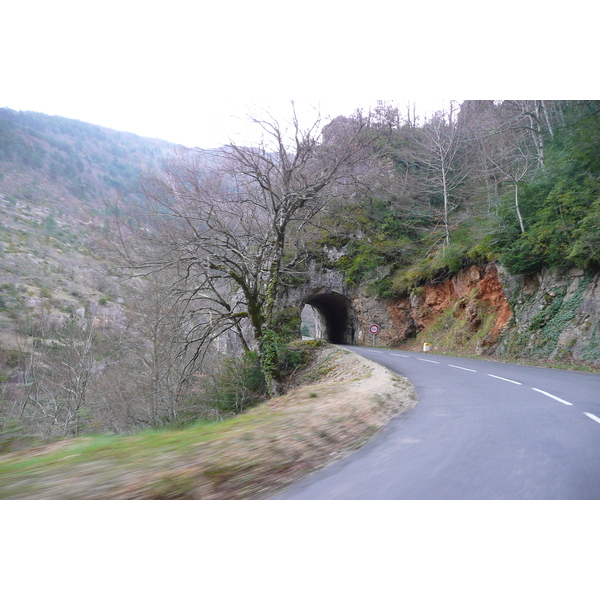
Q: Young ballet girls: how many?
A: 0